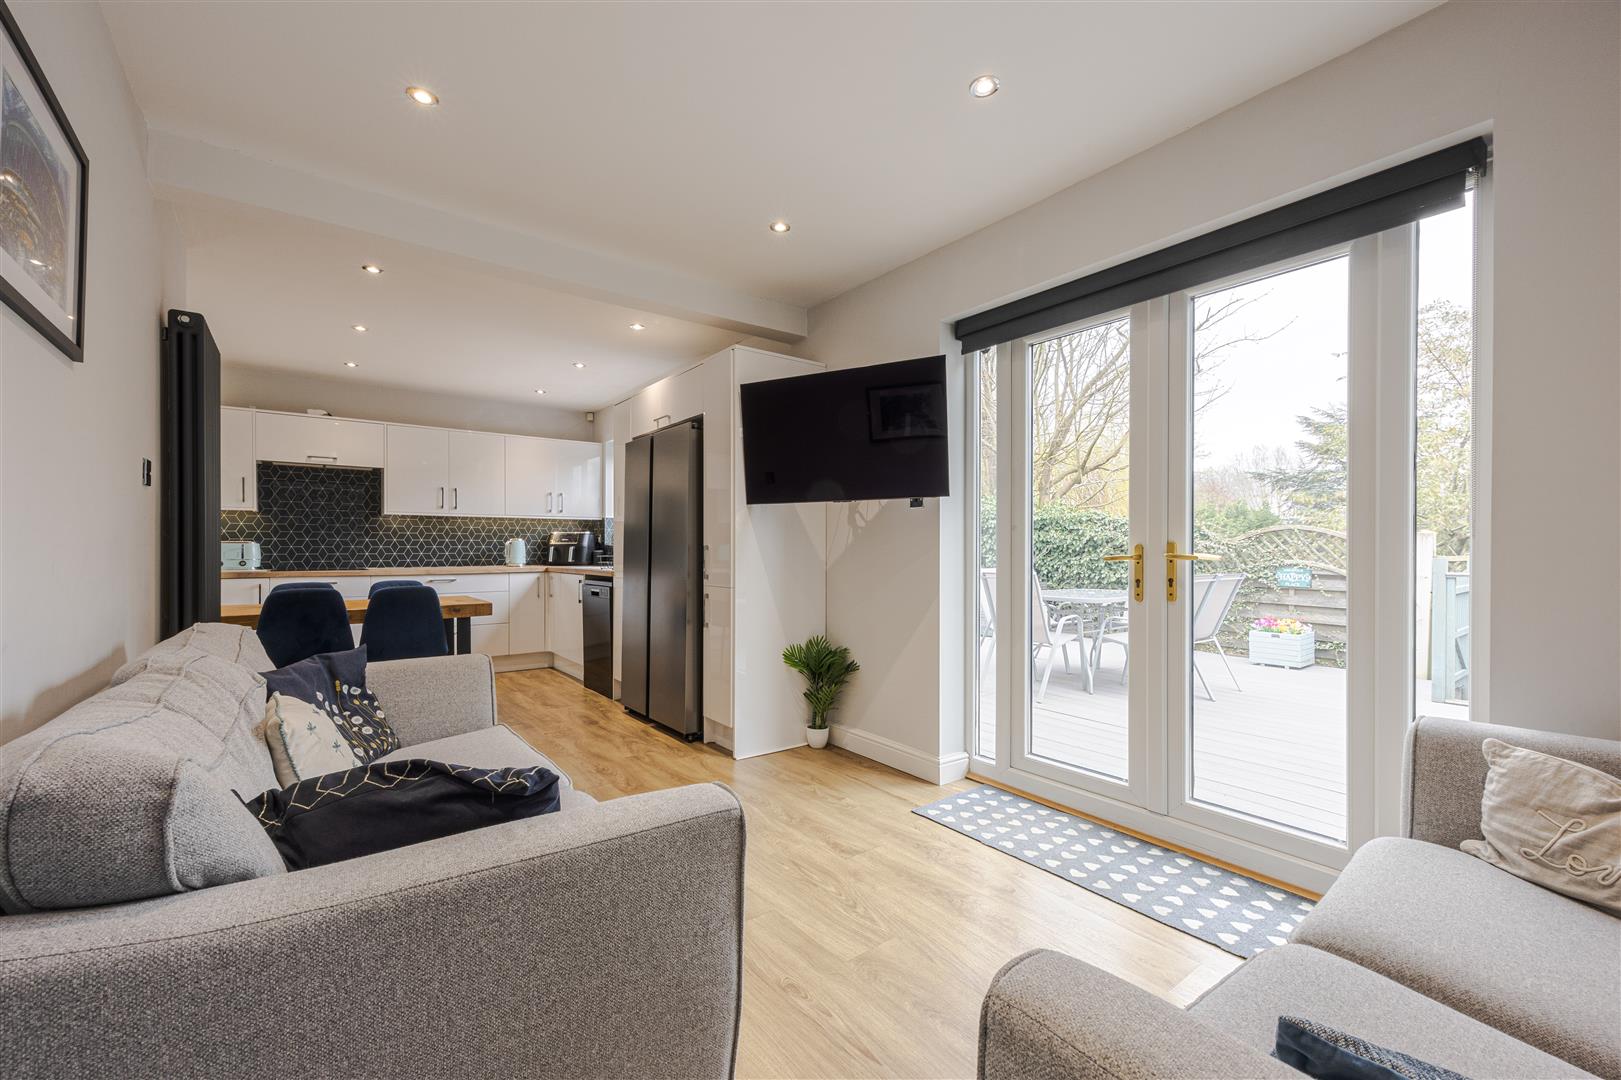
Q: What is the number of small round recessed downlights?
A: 9